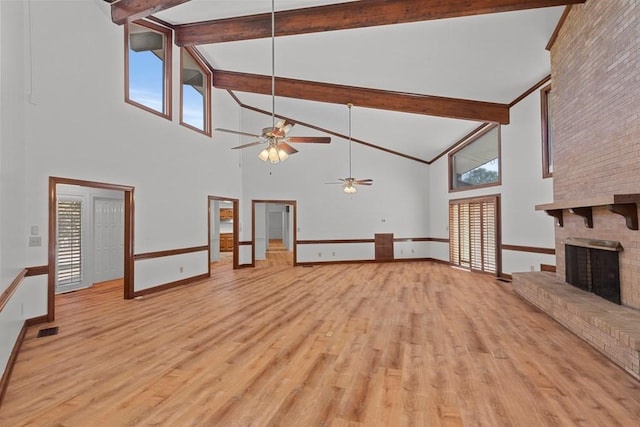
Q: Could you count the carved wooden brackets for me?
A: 3